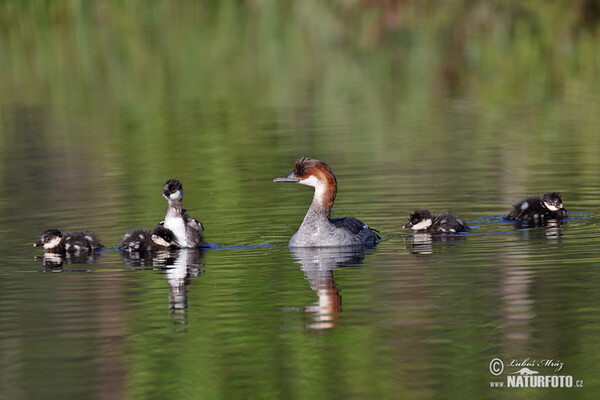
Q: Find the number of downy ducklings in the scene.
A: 5